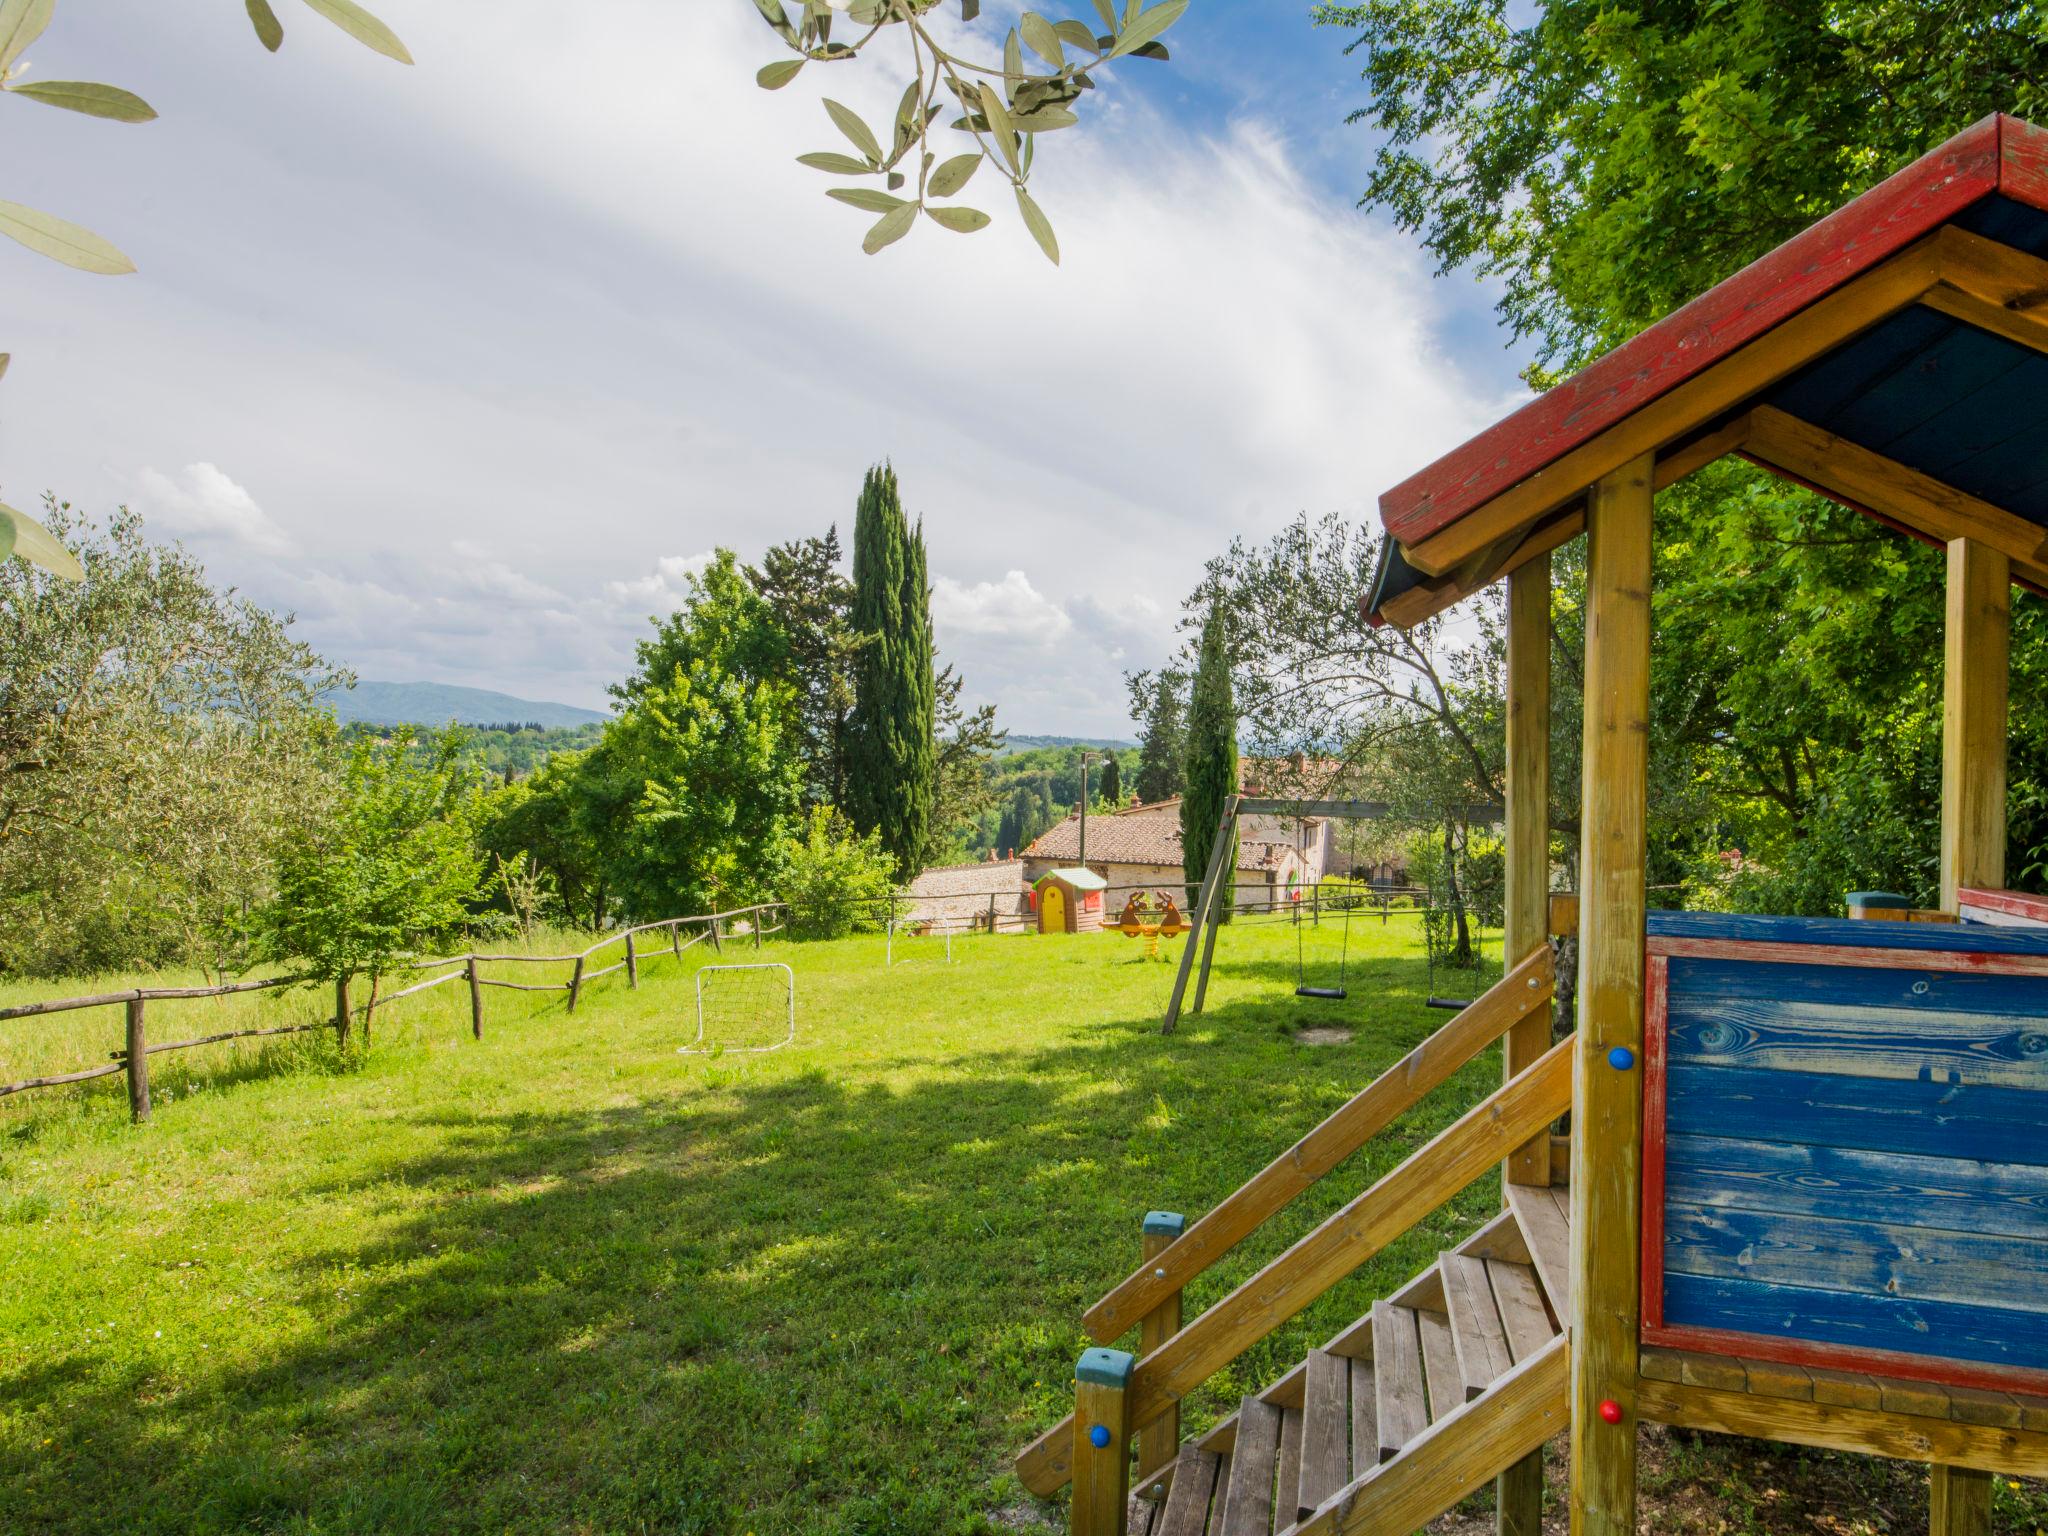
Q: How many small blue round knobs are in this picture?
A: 2